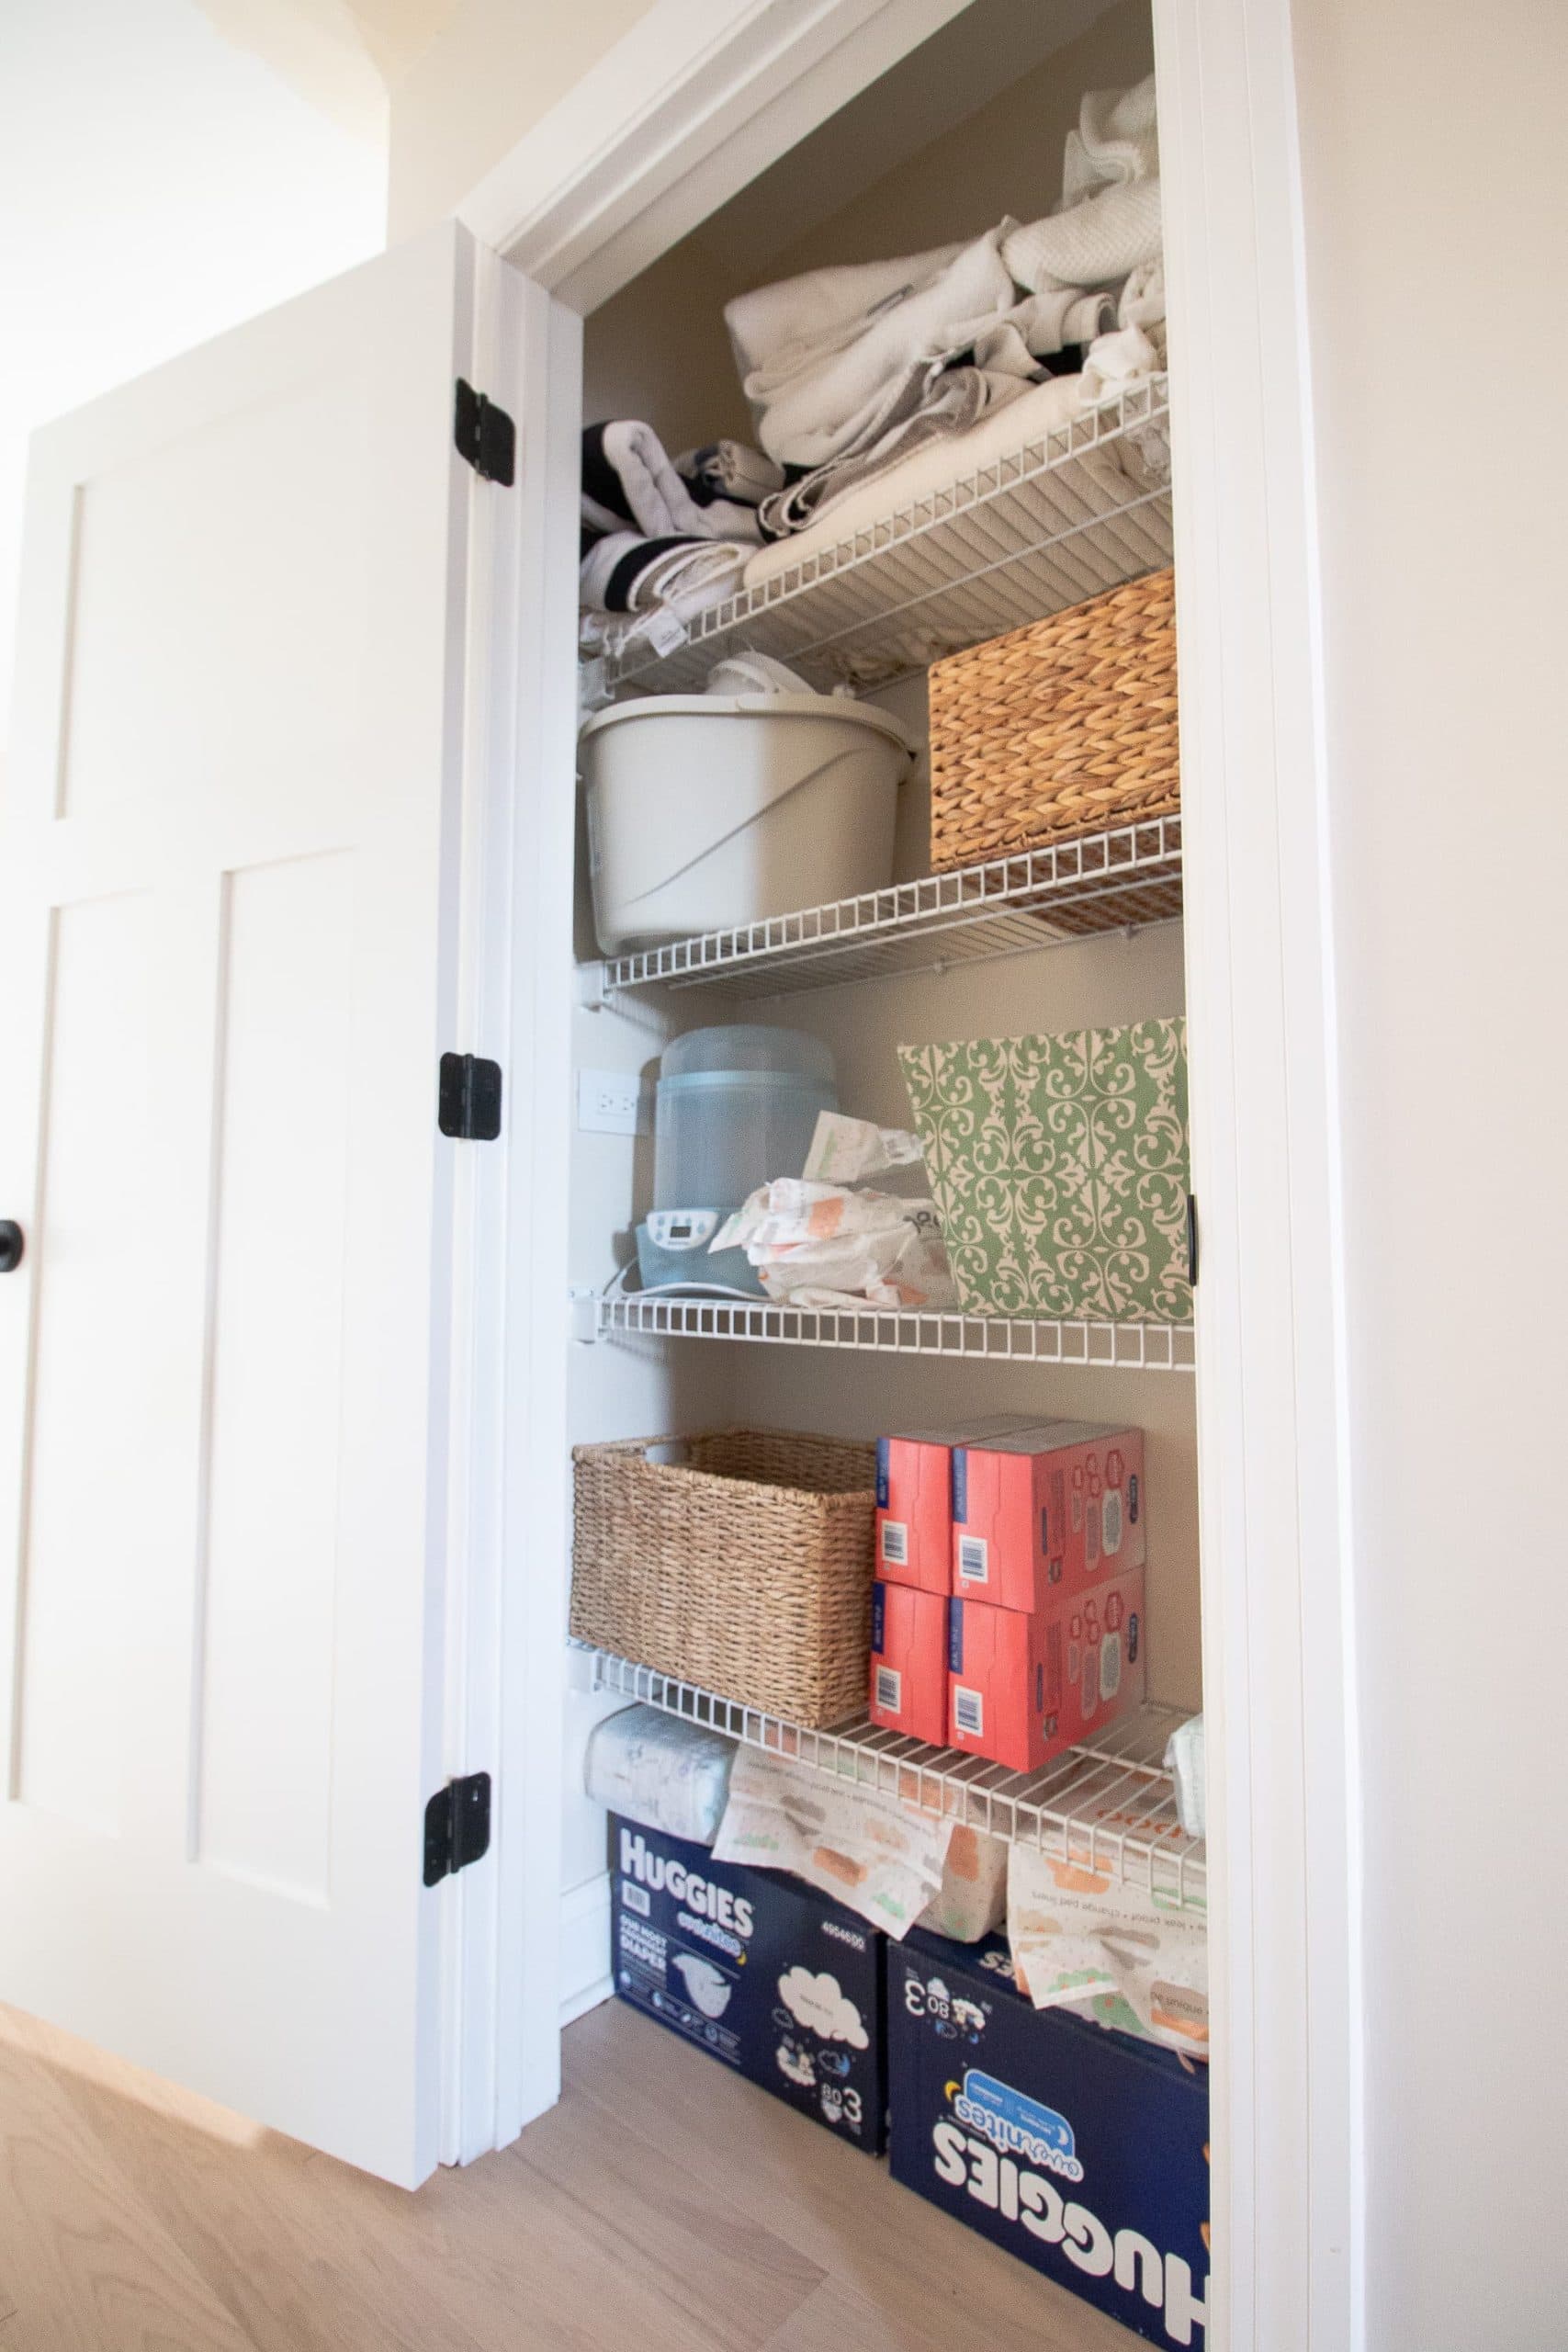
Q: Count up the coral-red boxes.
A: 4